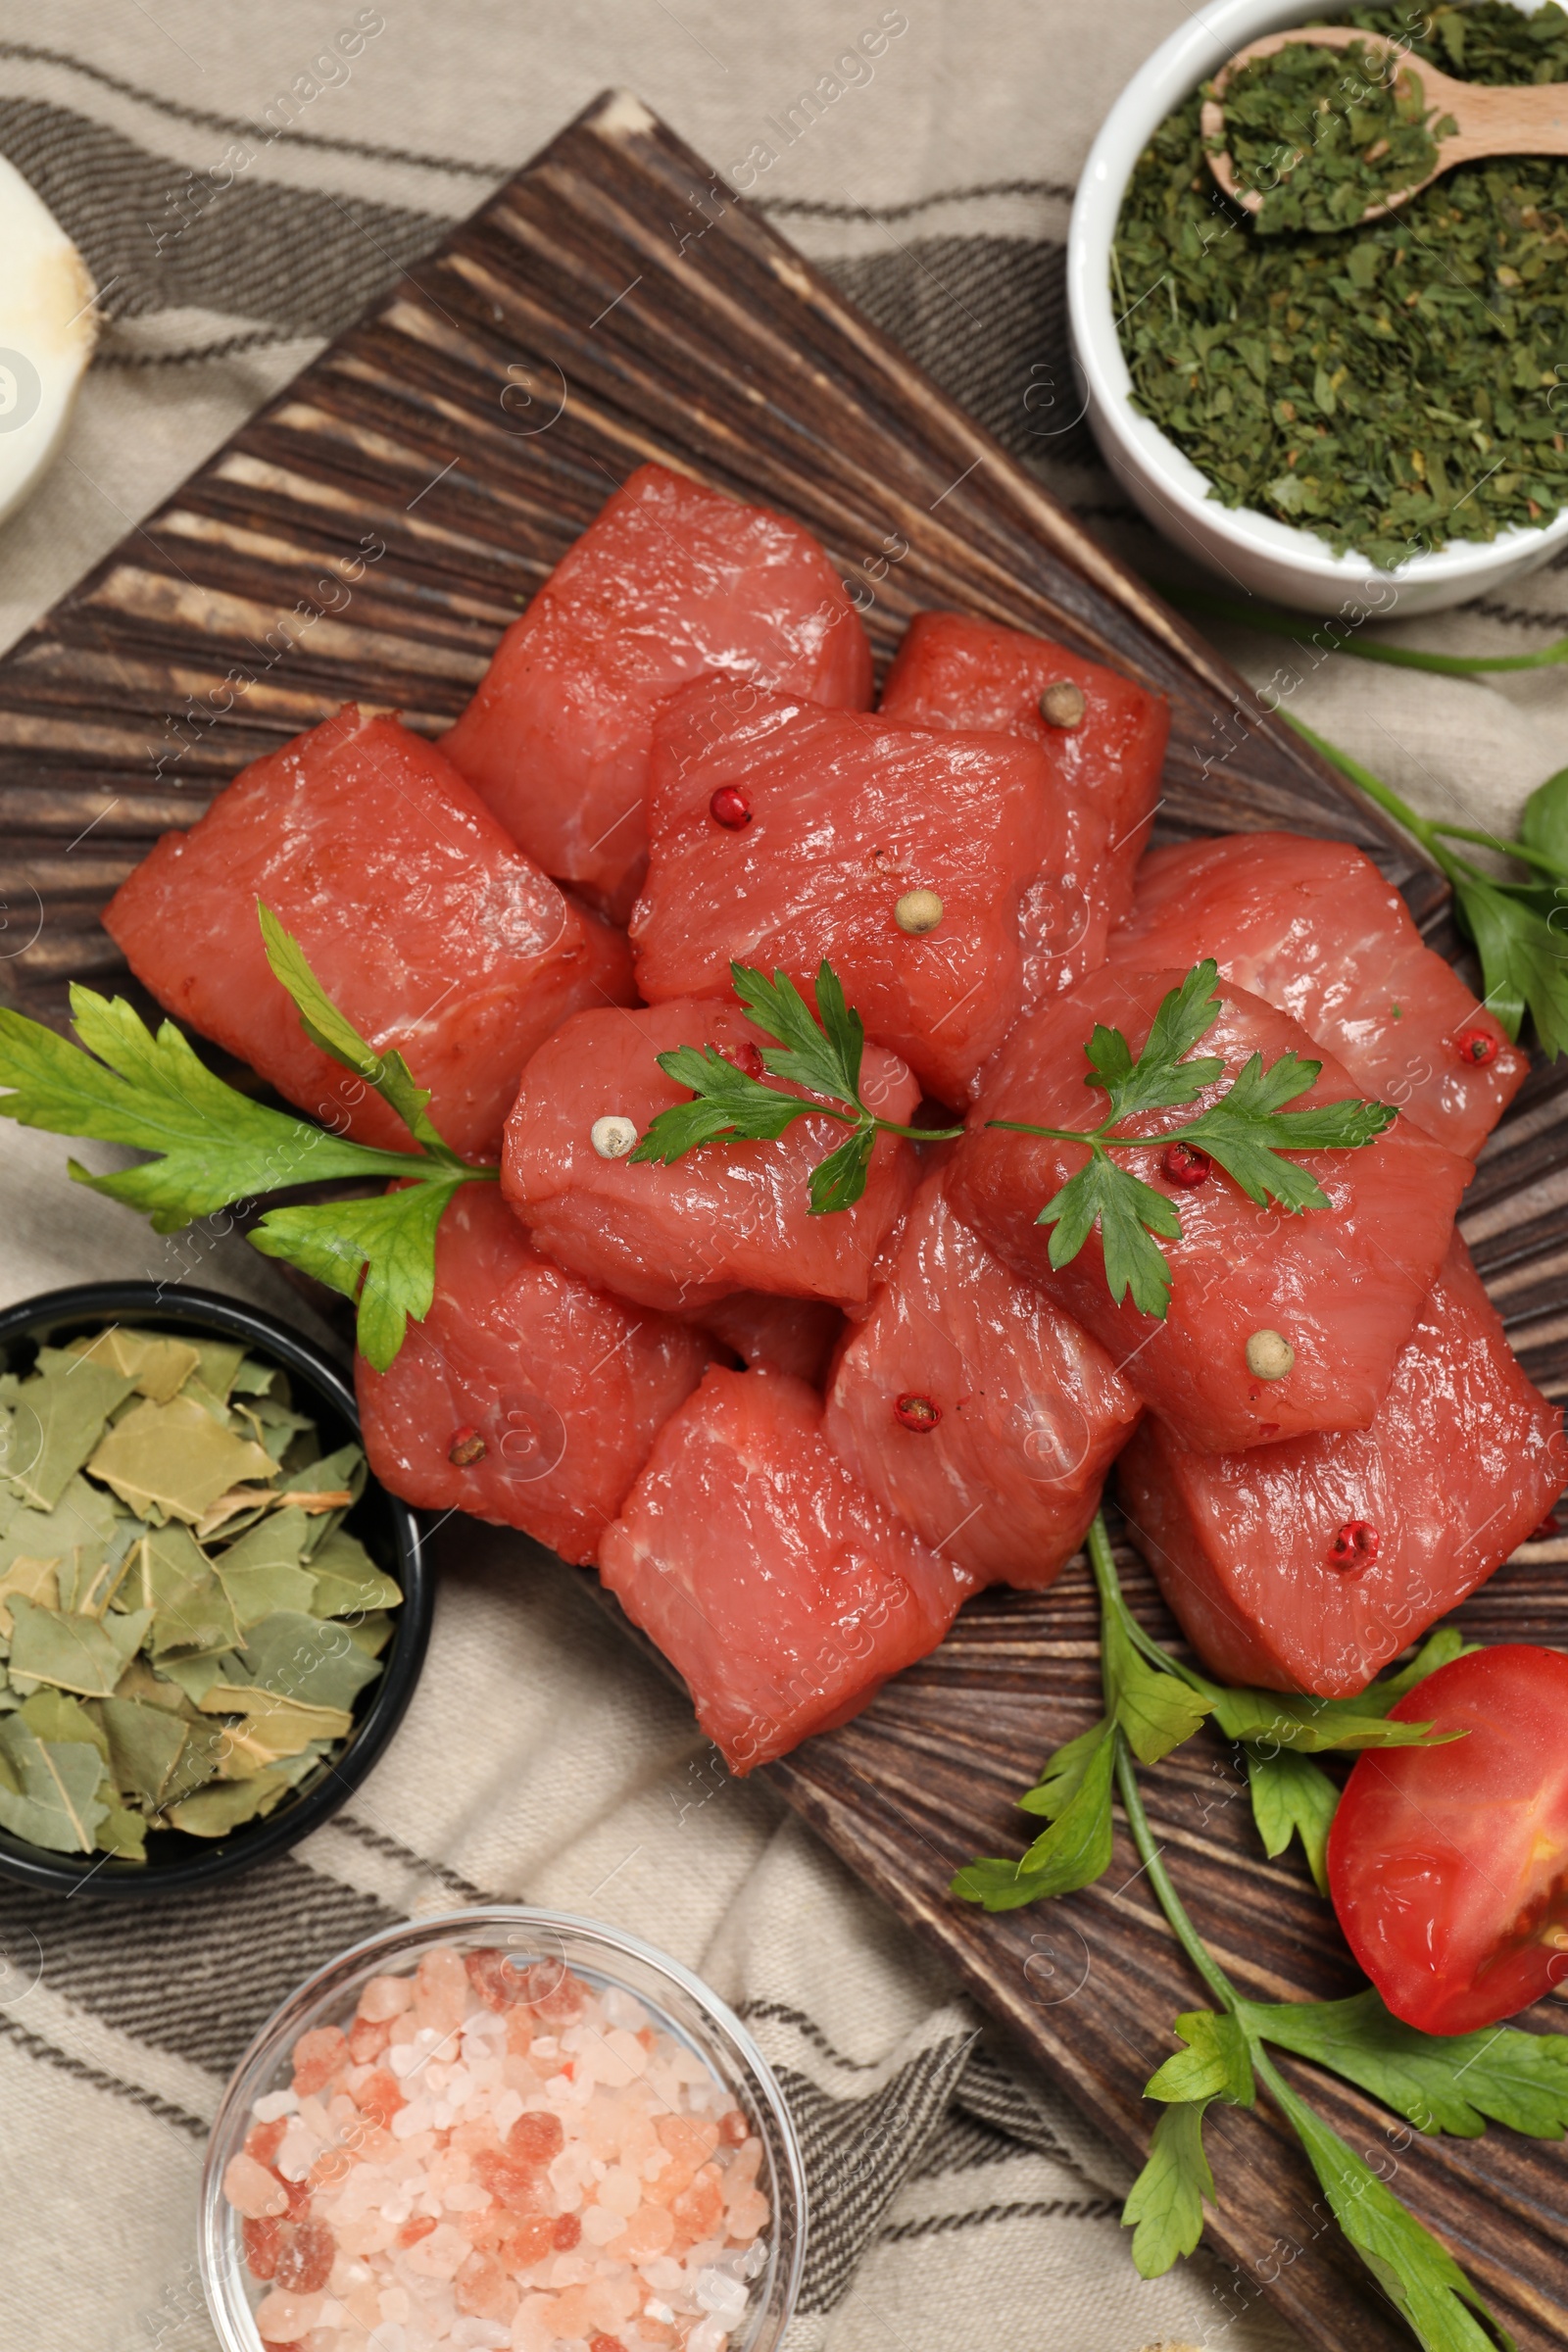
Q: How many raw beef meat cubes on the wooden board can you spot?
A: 11